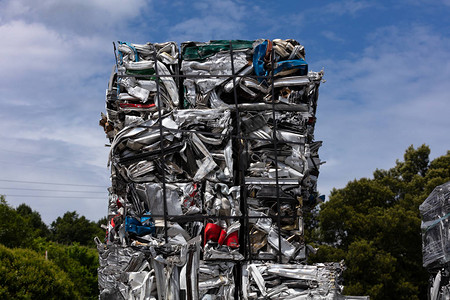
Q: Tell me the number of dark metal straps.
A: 6